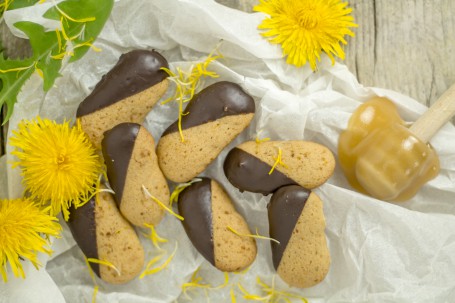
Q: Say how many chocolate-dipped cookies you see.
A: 7